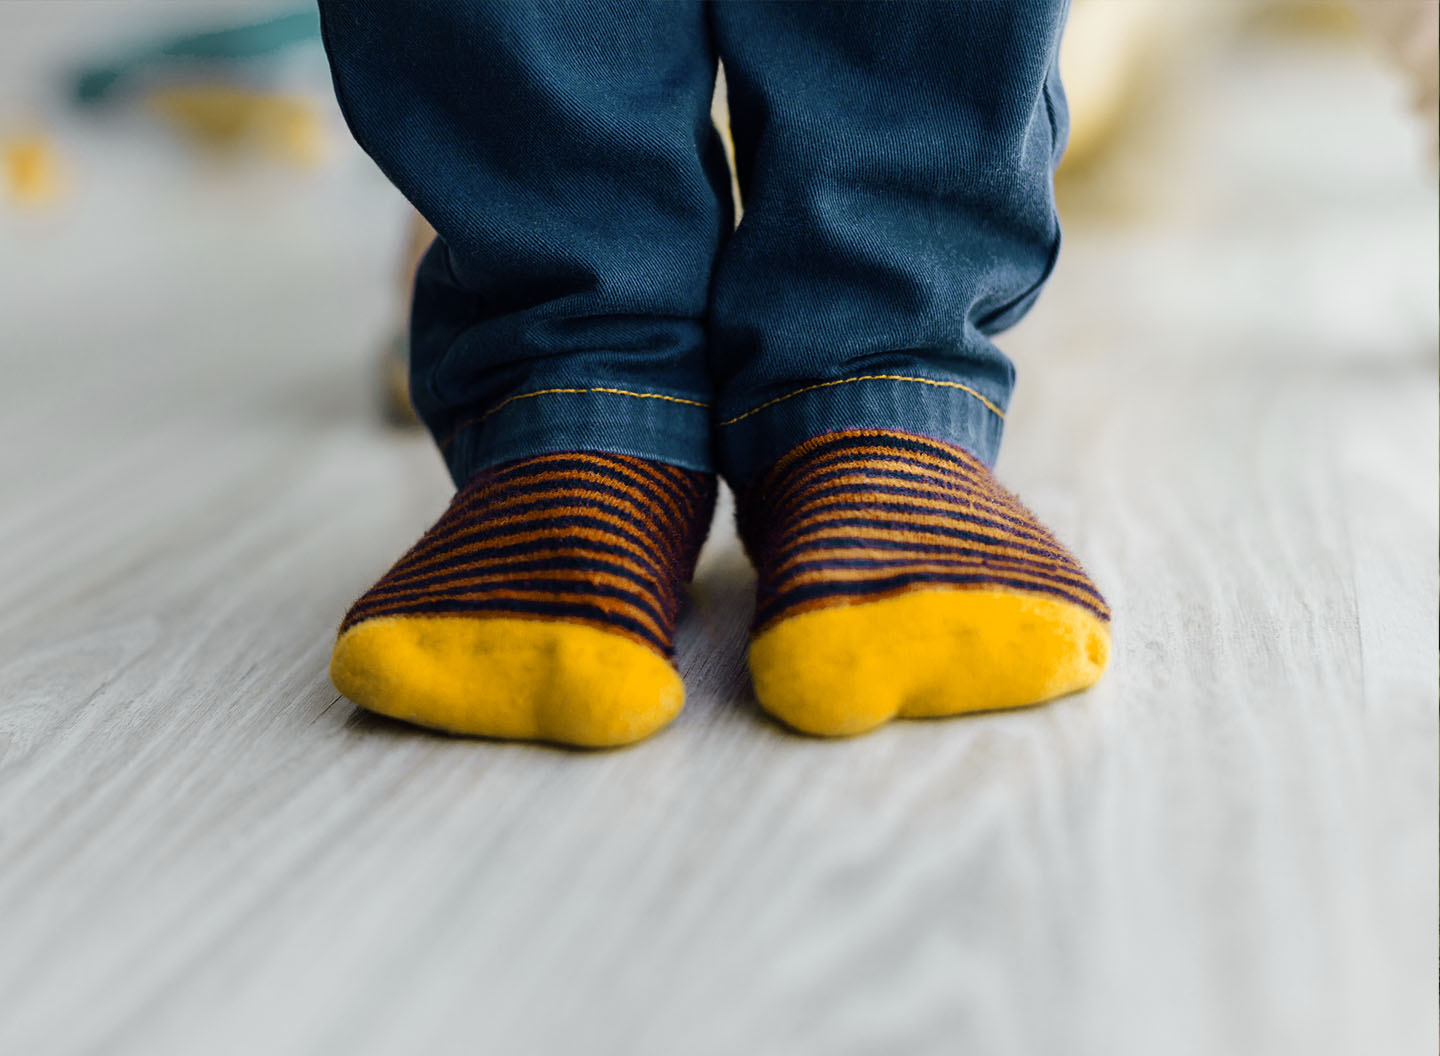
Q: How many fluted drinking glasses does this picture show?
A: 0